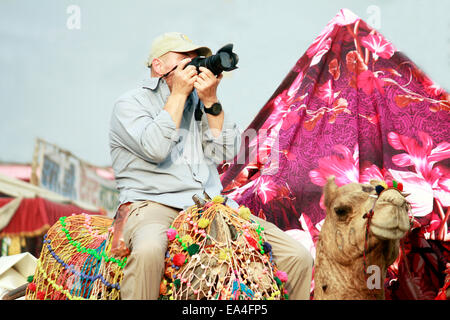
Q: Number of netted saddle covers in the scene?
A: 2